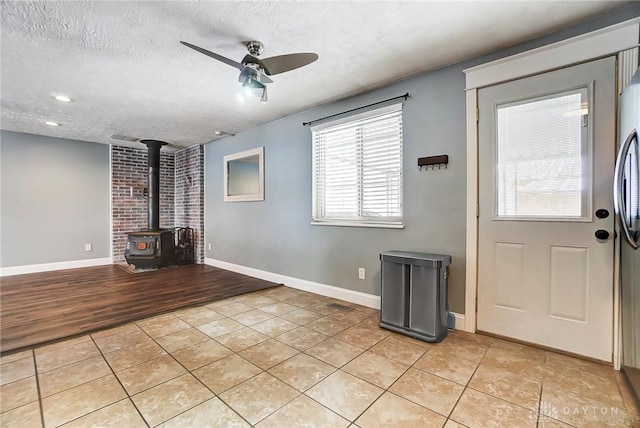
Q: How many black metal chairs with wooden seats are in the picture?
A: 0